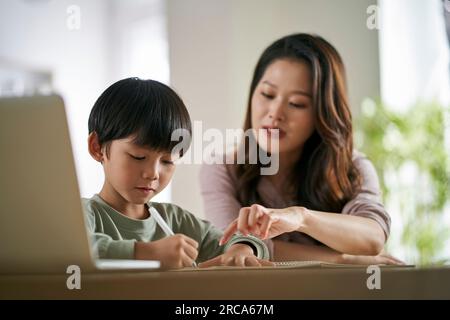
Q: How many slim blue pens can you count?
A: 0